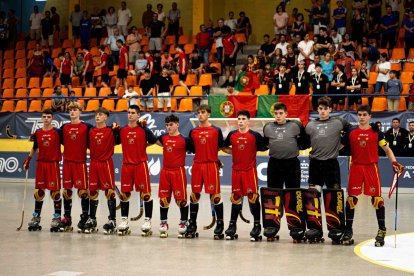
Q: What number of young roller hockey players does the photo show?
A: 10